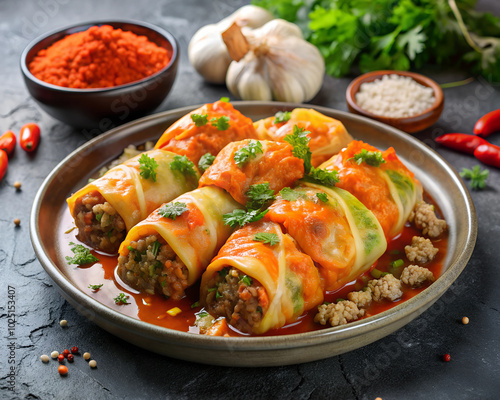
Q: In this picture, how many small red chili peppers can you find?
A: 6